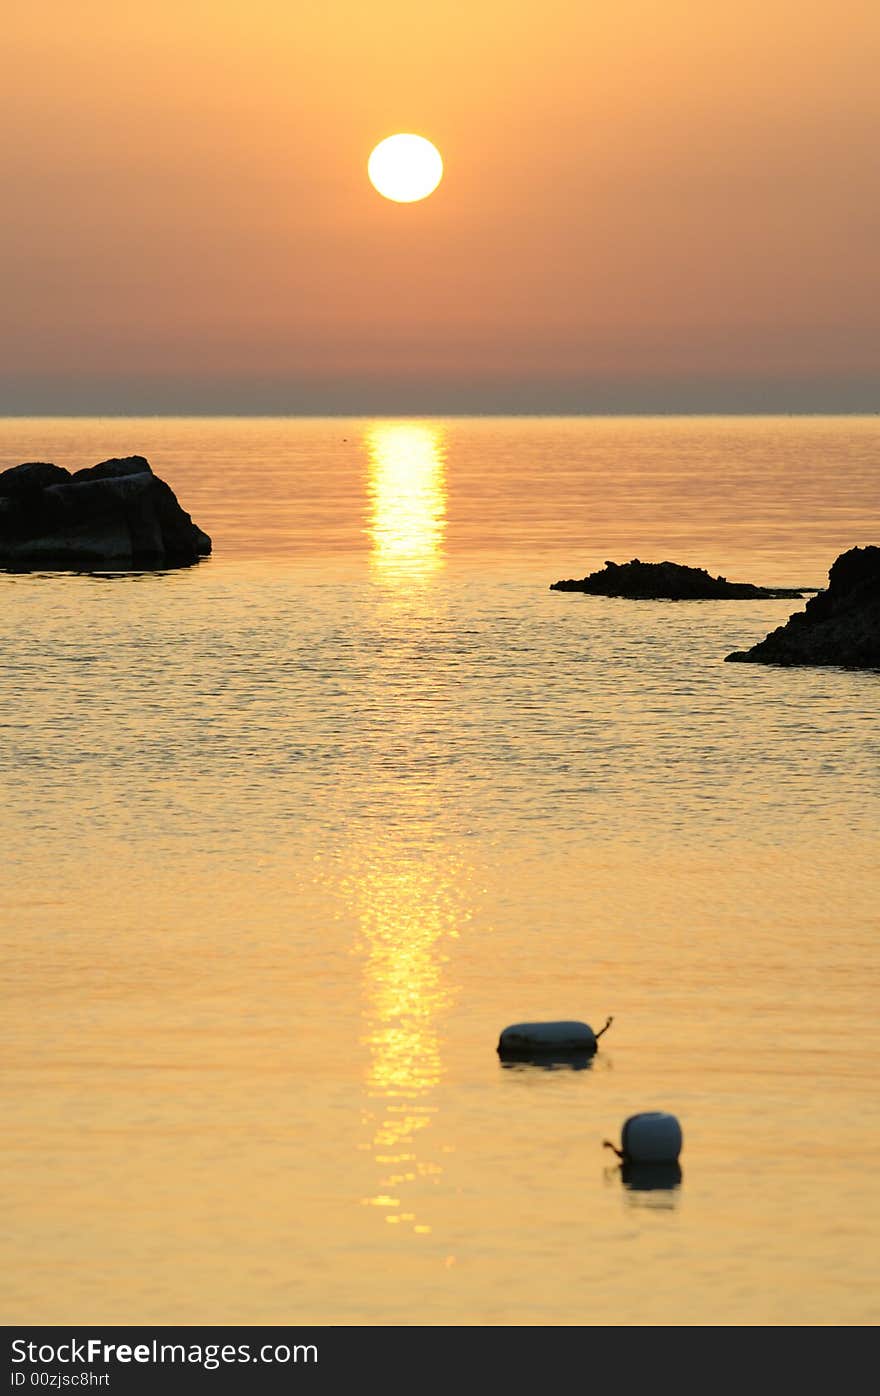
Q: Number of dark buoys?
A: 2